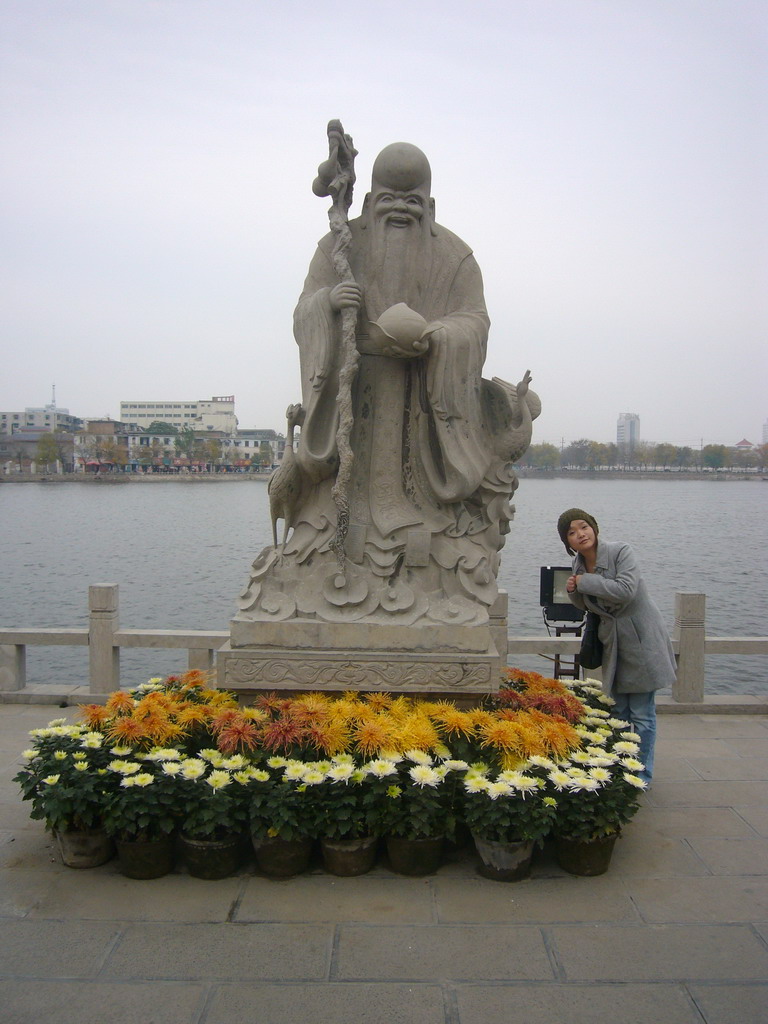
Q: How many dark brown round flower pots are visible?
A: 8